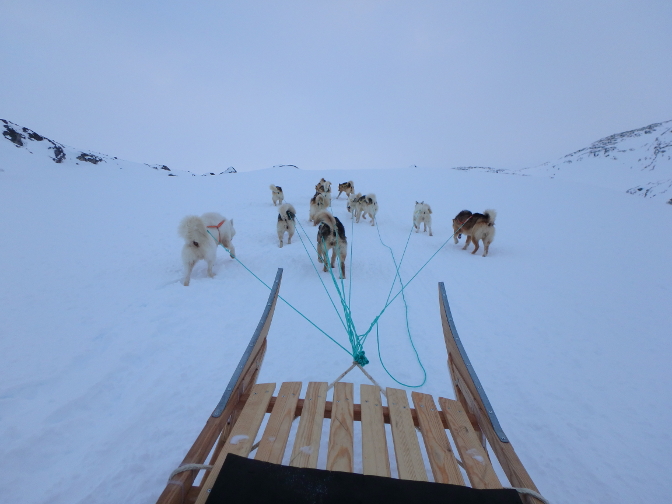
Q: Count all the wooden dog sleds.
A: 1